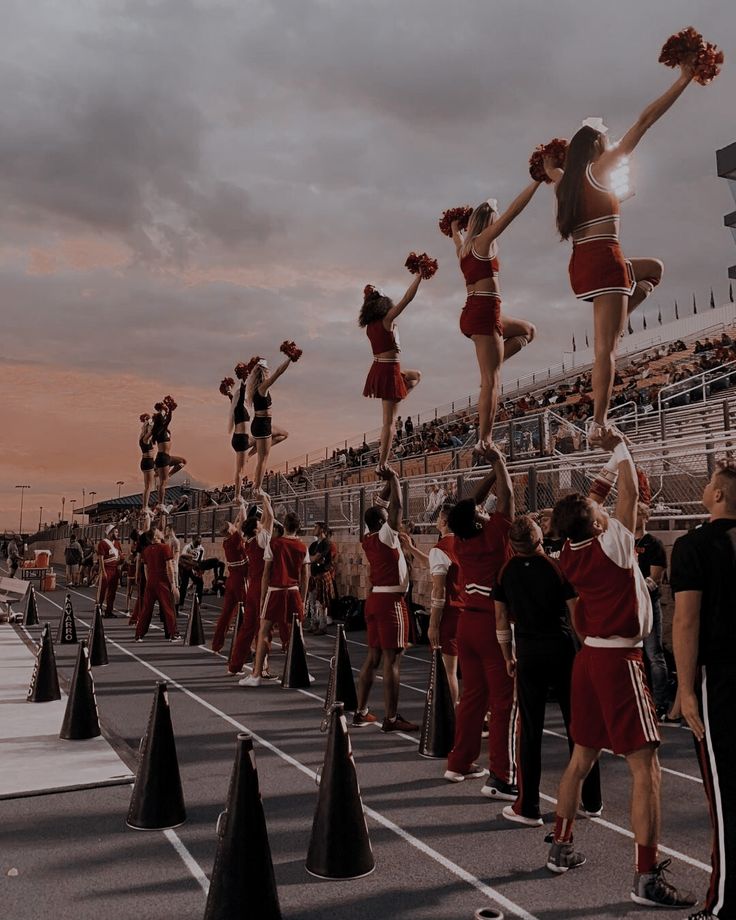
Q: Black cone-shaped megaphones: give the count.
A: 13